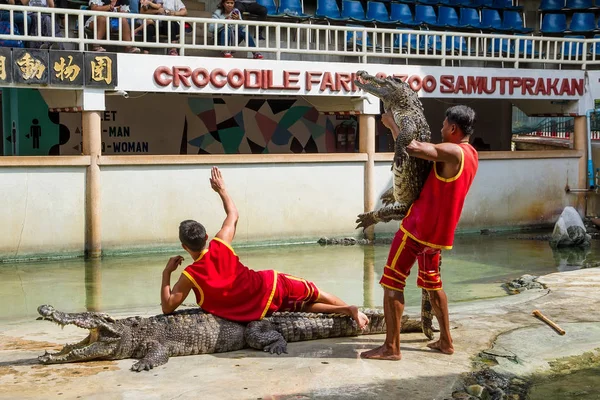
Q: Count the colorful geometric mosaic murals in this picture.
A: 1